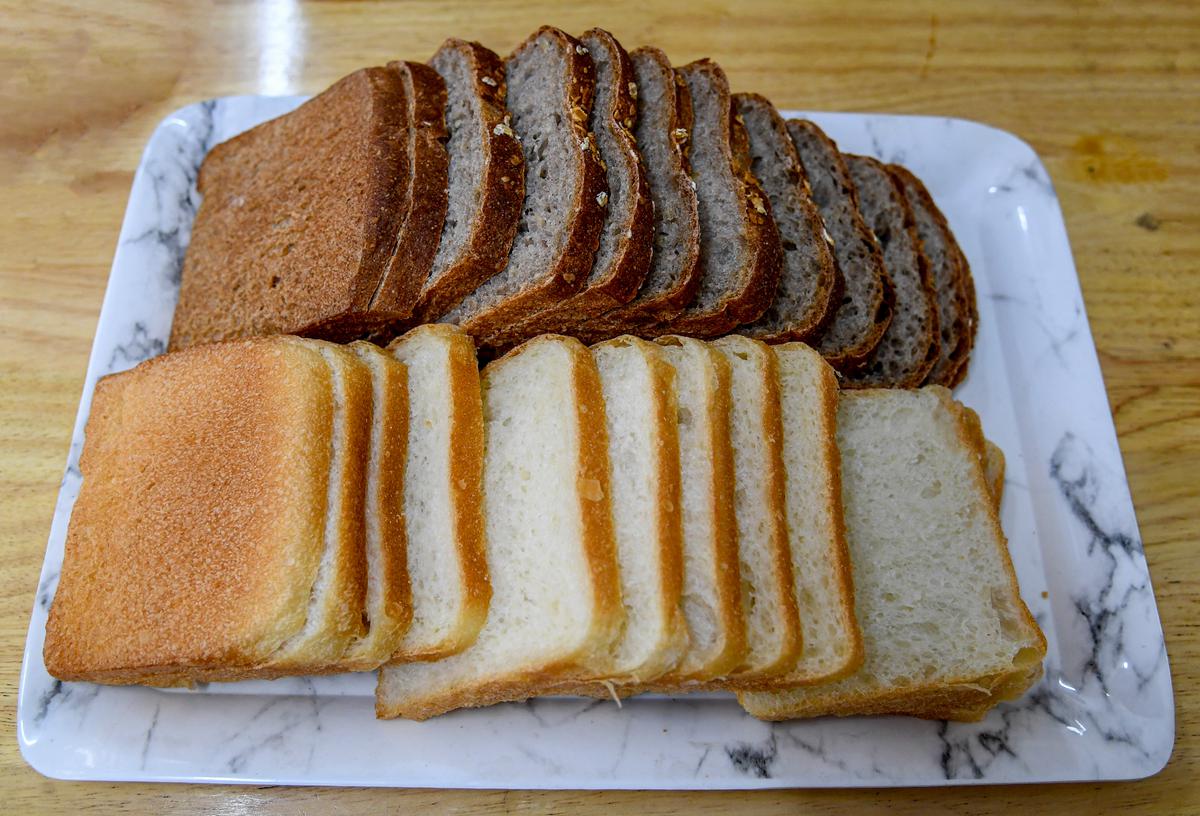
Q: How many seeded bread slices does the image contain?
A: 11